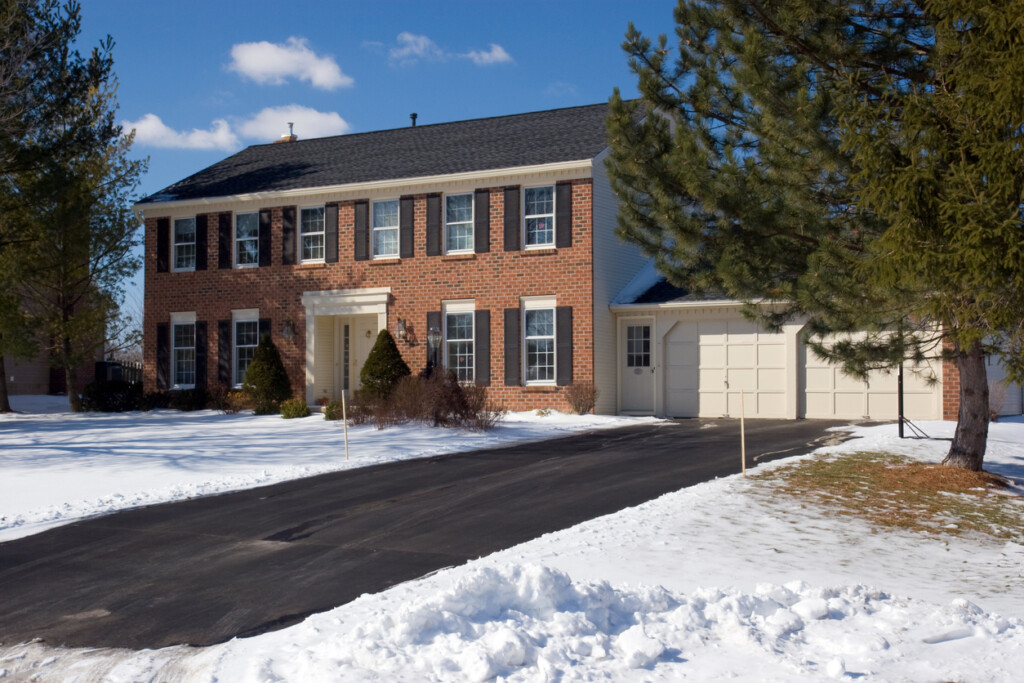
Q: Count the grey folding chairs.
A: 0